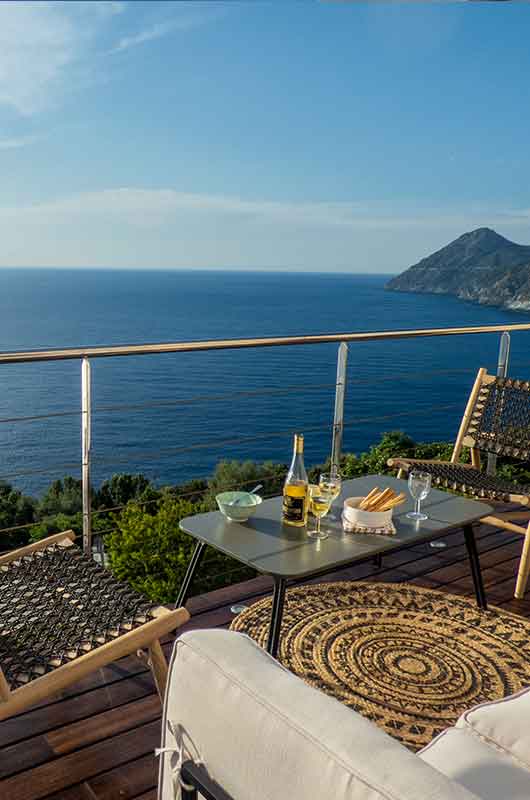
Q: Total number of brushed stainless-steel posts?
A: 3